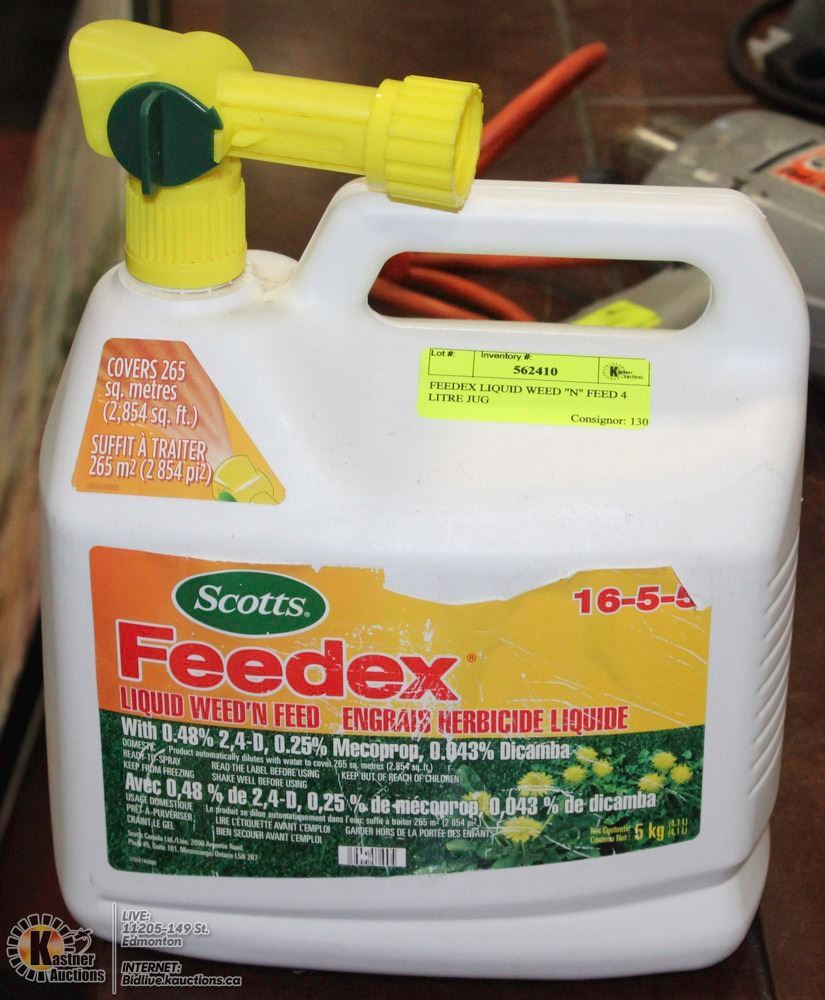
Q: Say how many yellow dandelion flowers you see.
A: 9